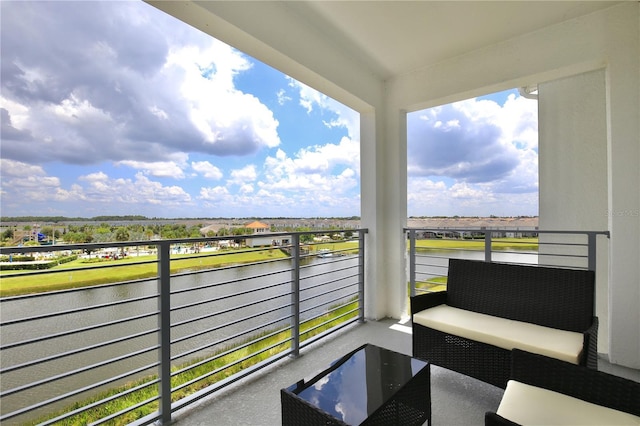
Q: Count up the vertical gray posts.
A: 6